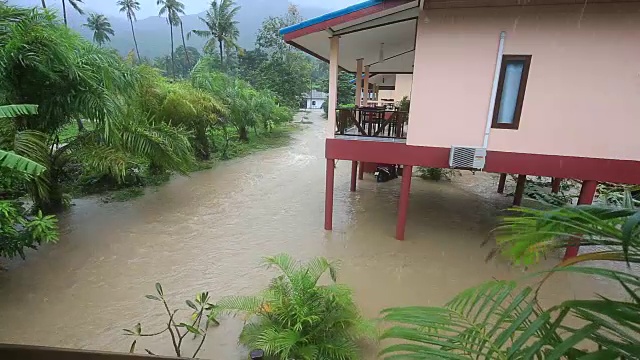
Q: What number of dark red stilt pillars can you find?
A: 8